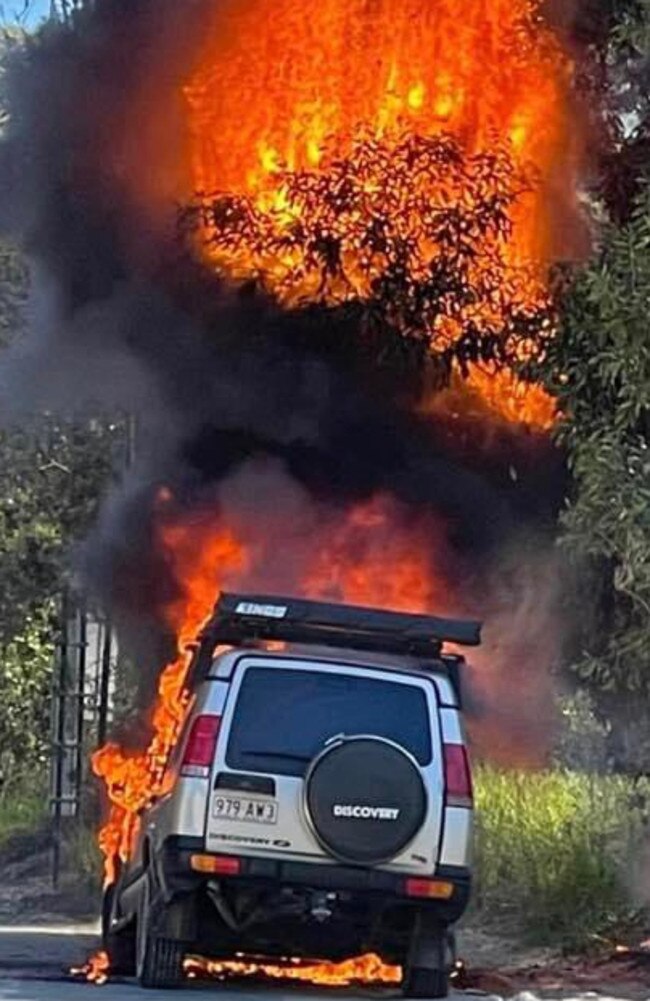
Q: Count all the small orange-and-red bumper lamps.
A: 2